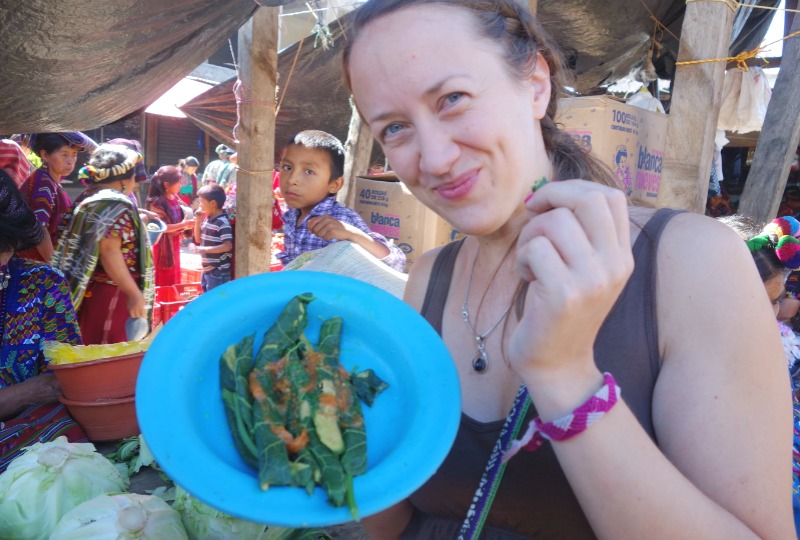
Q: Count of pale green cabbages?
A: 3